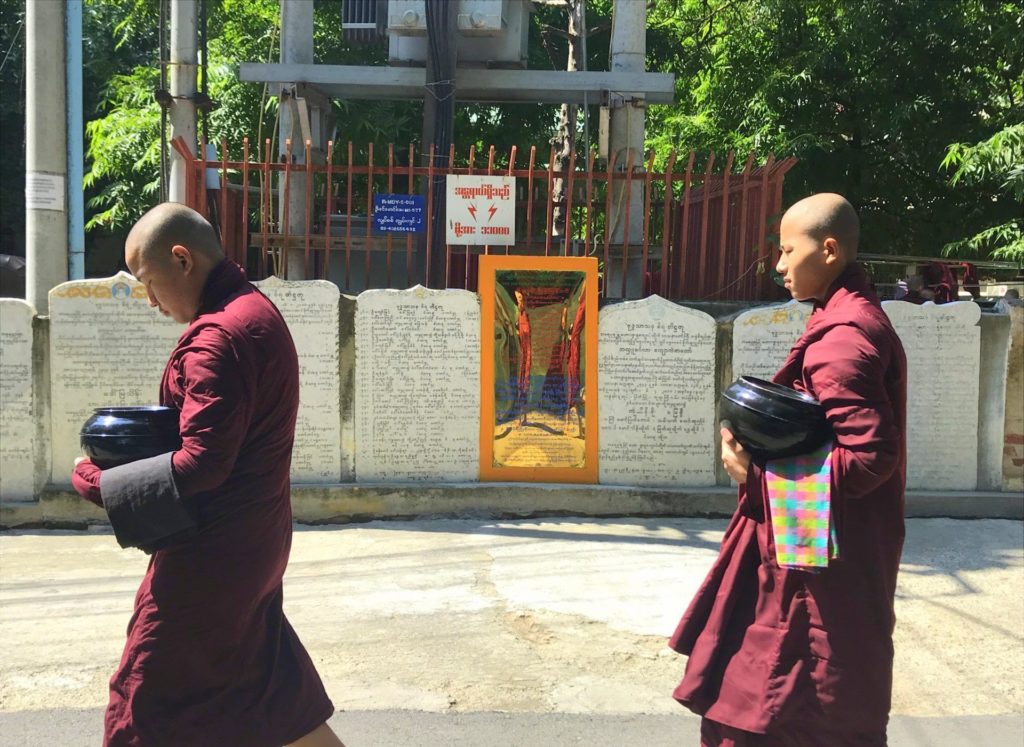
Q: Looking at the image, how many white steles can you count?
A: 7